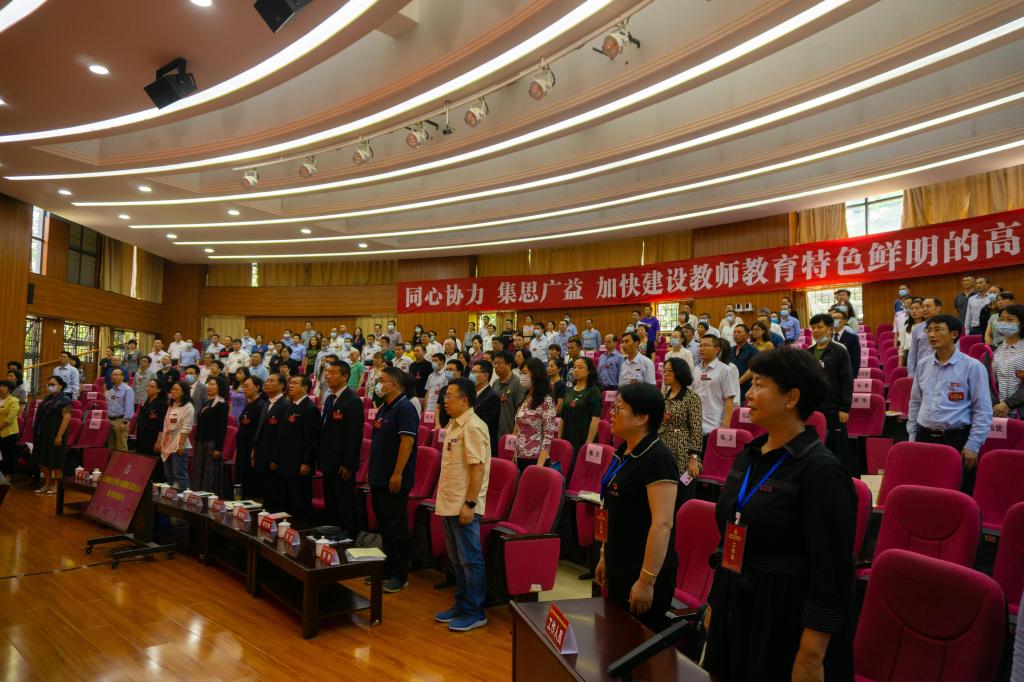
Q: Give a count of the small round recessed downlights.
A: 11